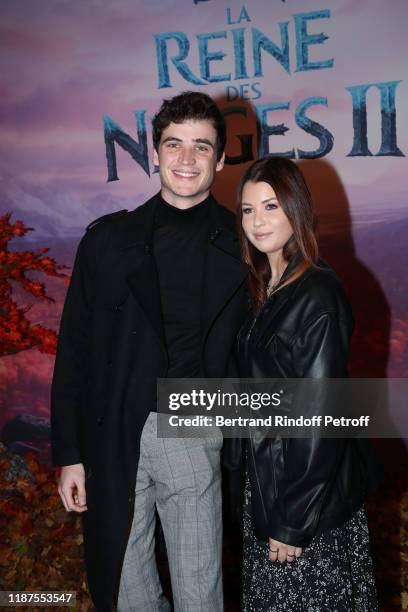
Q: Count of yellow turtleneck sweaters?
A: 0